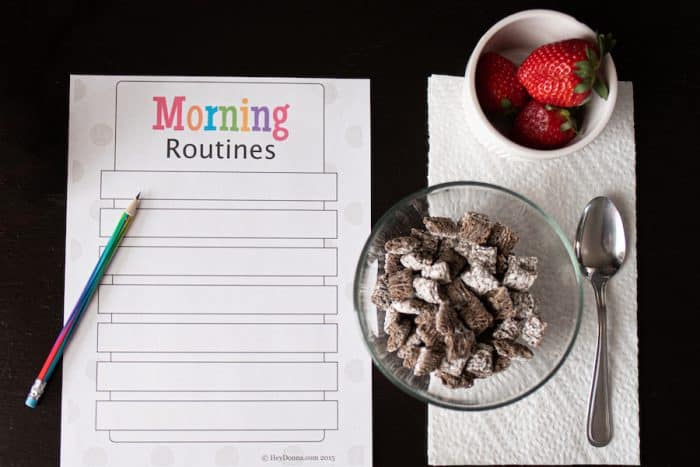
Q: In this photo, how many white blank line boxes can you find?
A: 7